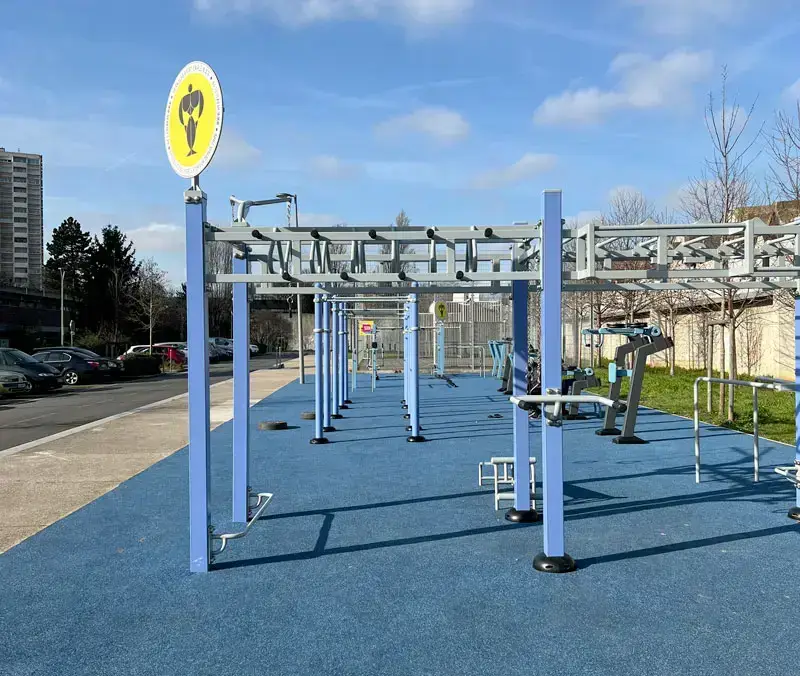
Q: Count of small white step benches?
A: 2